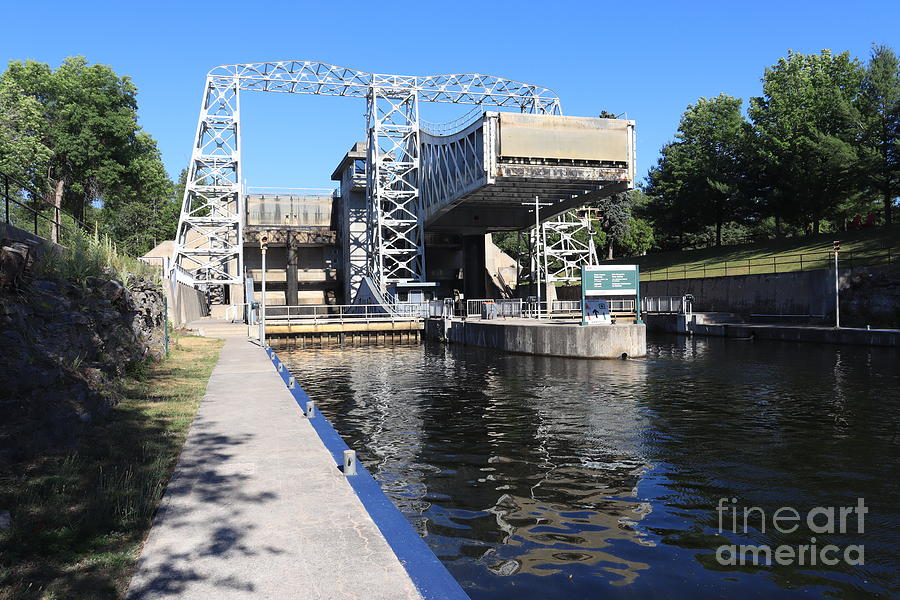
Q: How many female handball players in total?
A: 0